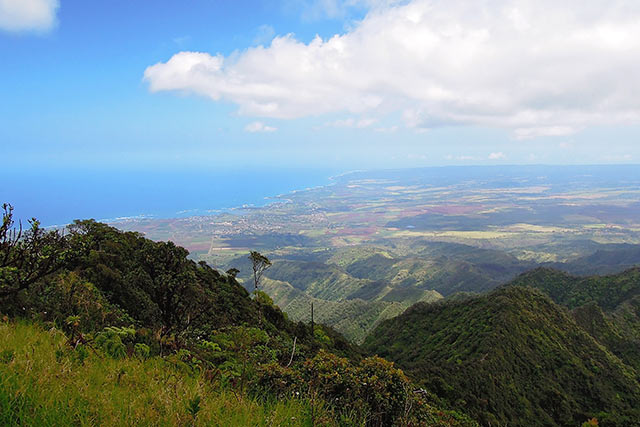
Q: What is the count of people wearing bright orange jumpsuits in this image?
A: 0